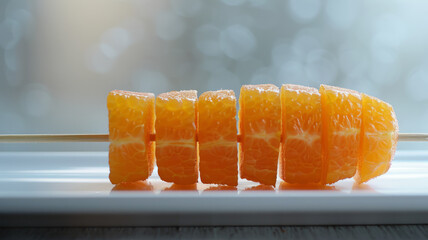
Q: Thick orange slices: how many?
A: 7